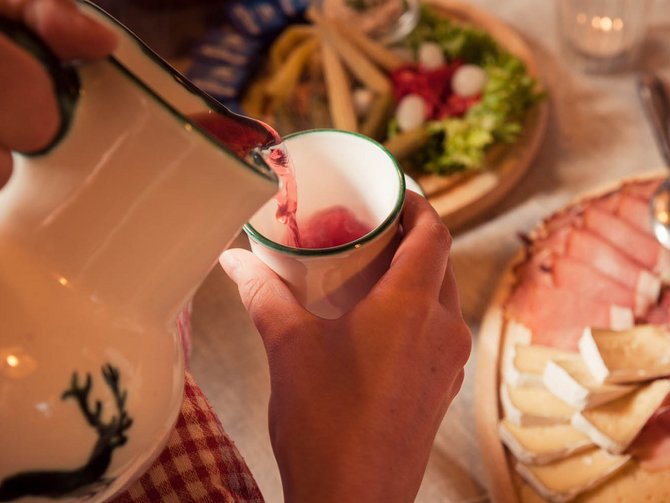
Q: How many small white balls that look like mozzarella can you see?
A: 3